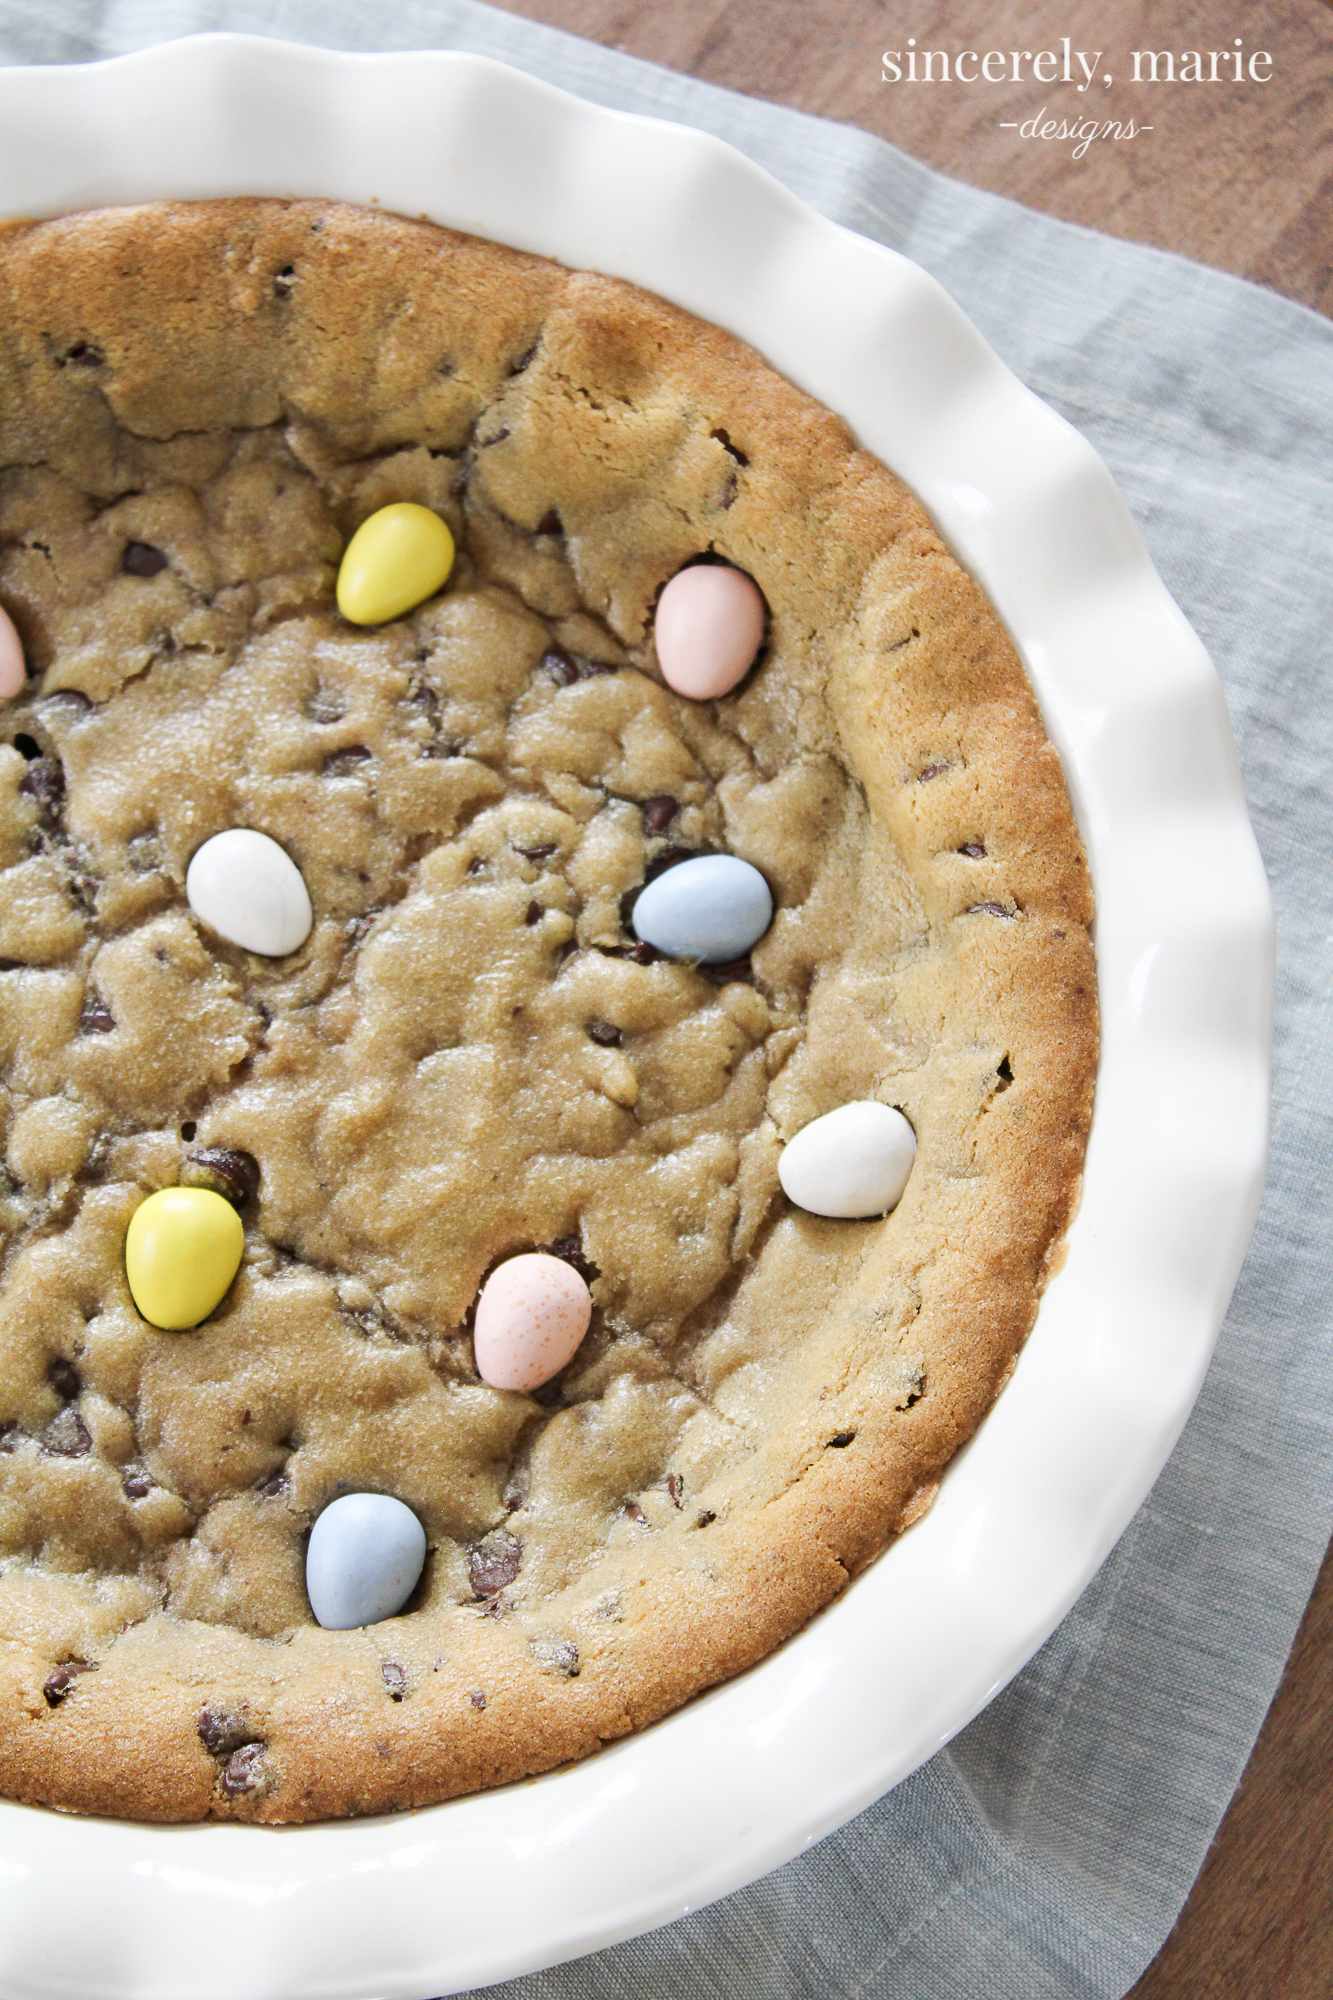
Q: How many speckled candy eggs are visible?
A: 1